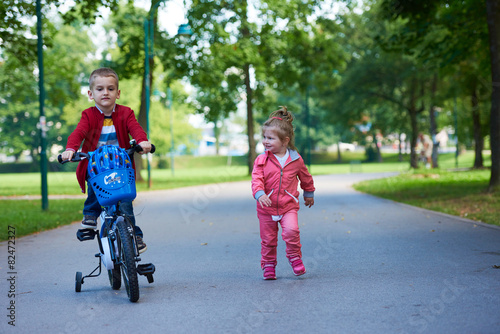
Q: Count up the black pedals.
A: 2